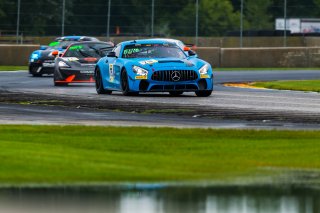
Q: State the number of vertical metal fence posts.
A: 7